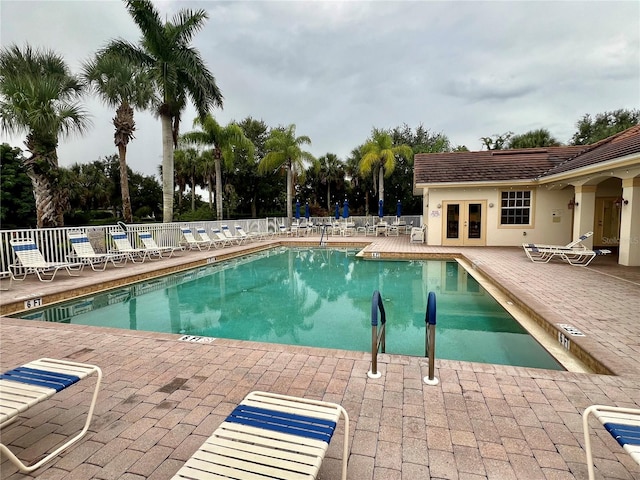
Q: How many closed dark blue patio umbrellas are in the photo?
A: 6